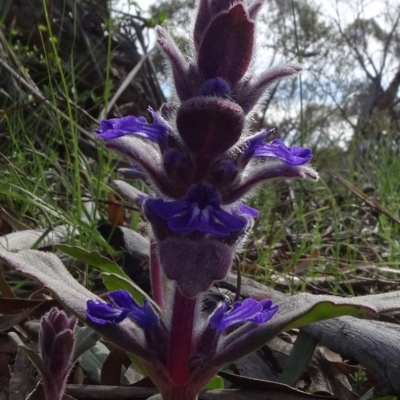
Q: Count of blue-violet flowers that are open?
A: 5